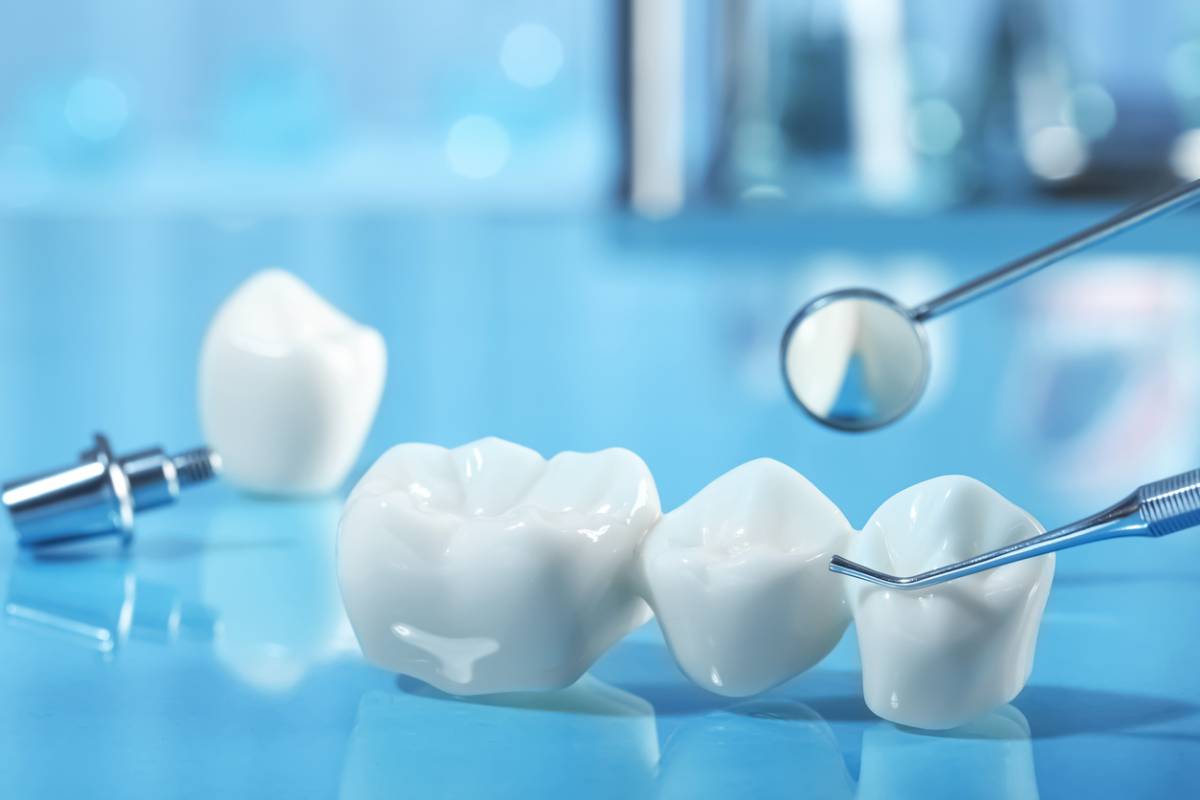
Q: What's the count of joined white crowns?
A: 3